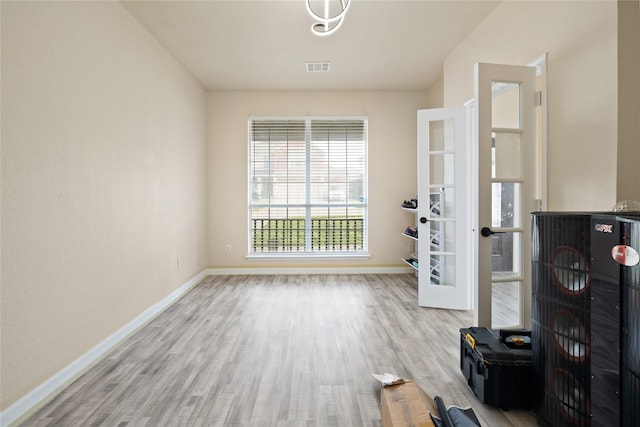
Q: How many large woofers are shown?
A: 3